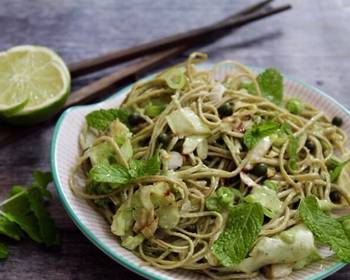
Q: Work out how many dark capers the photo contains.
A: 7